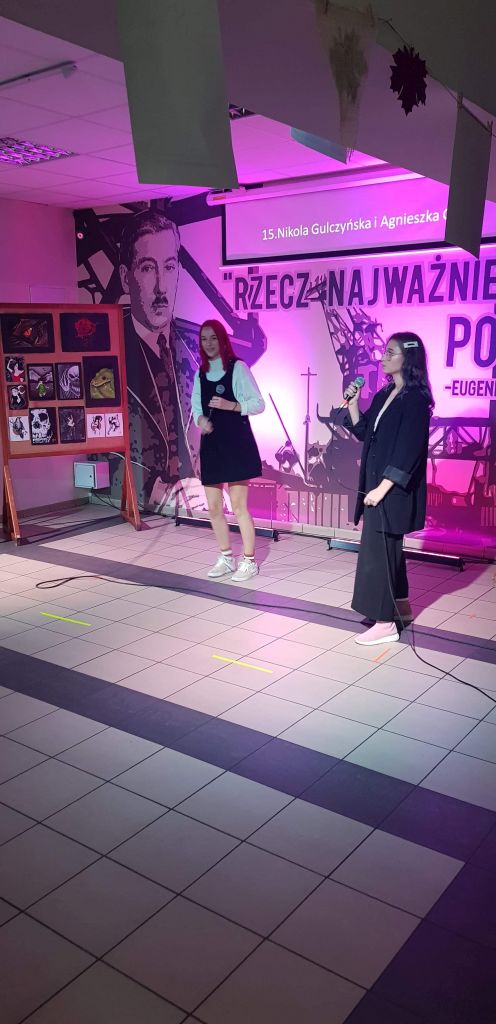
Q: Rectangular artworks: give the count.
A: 12